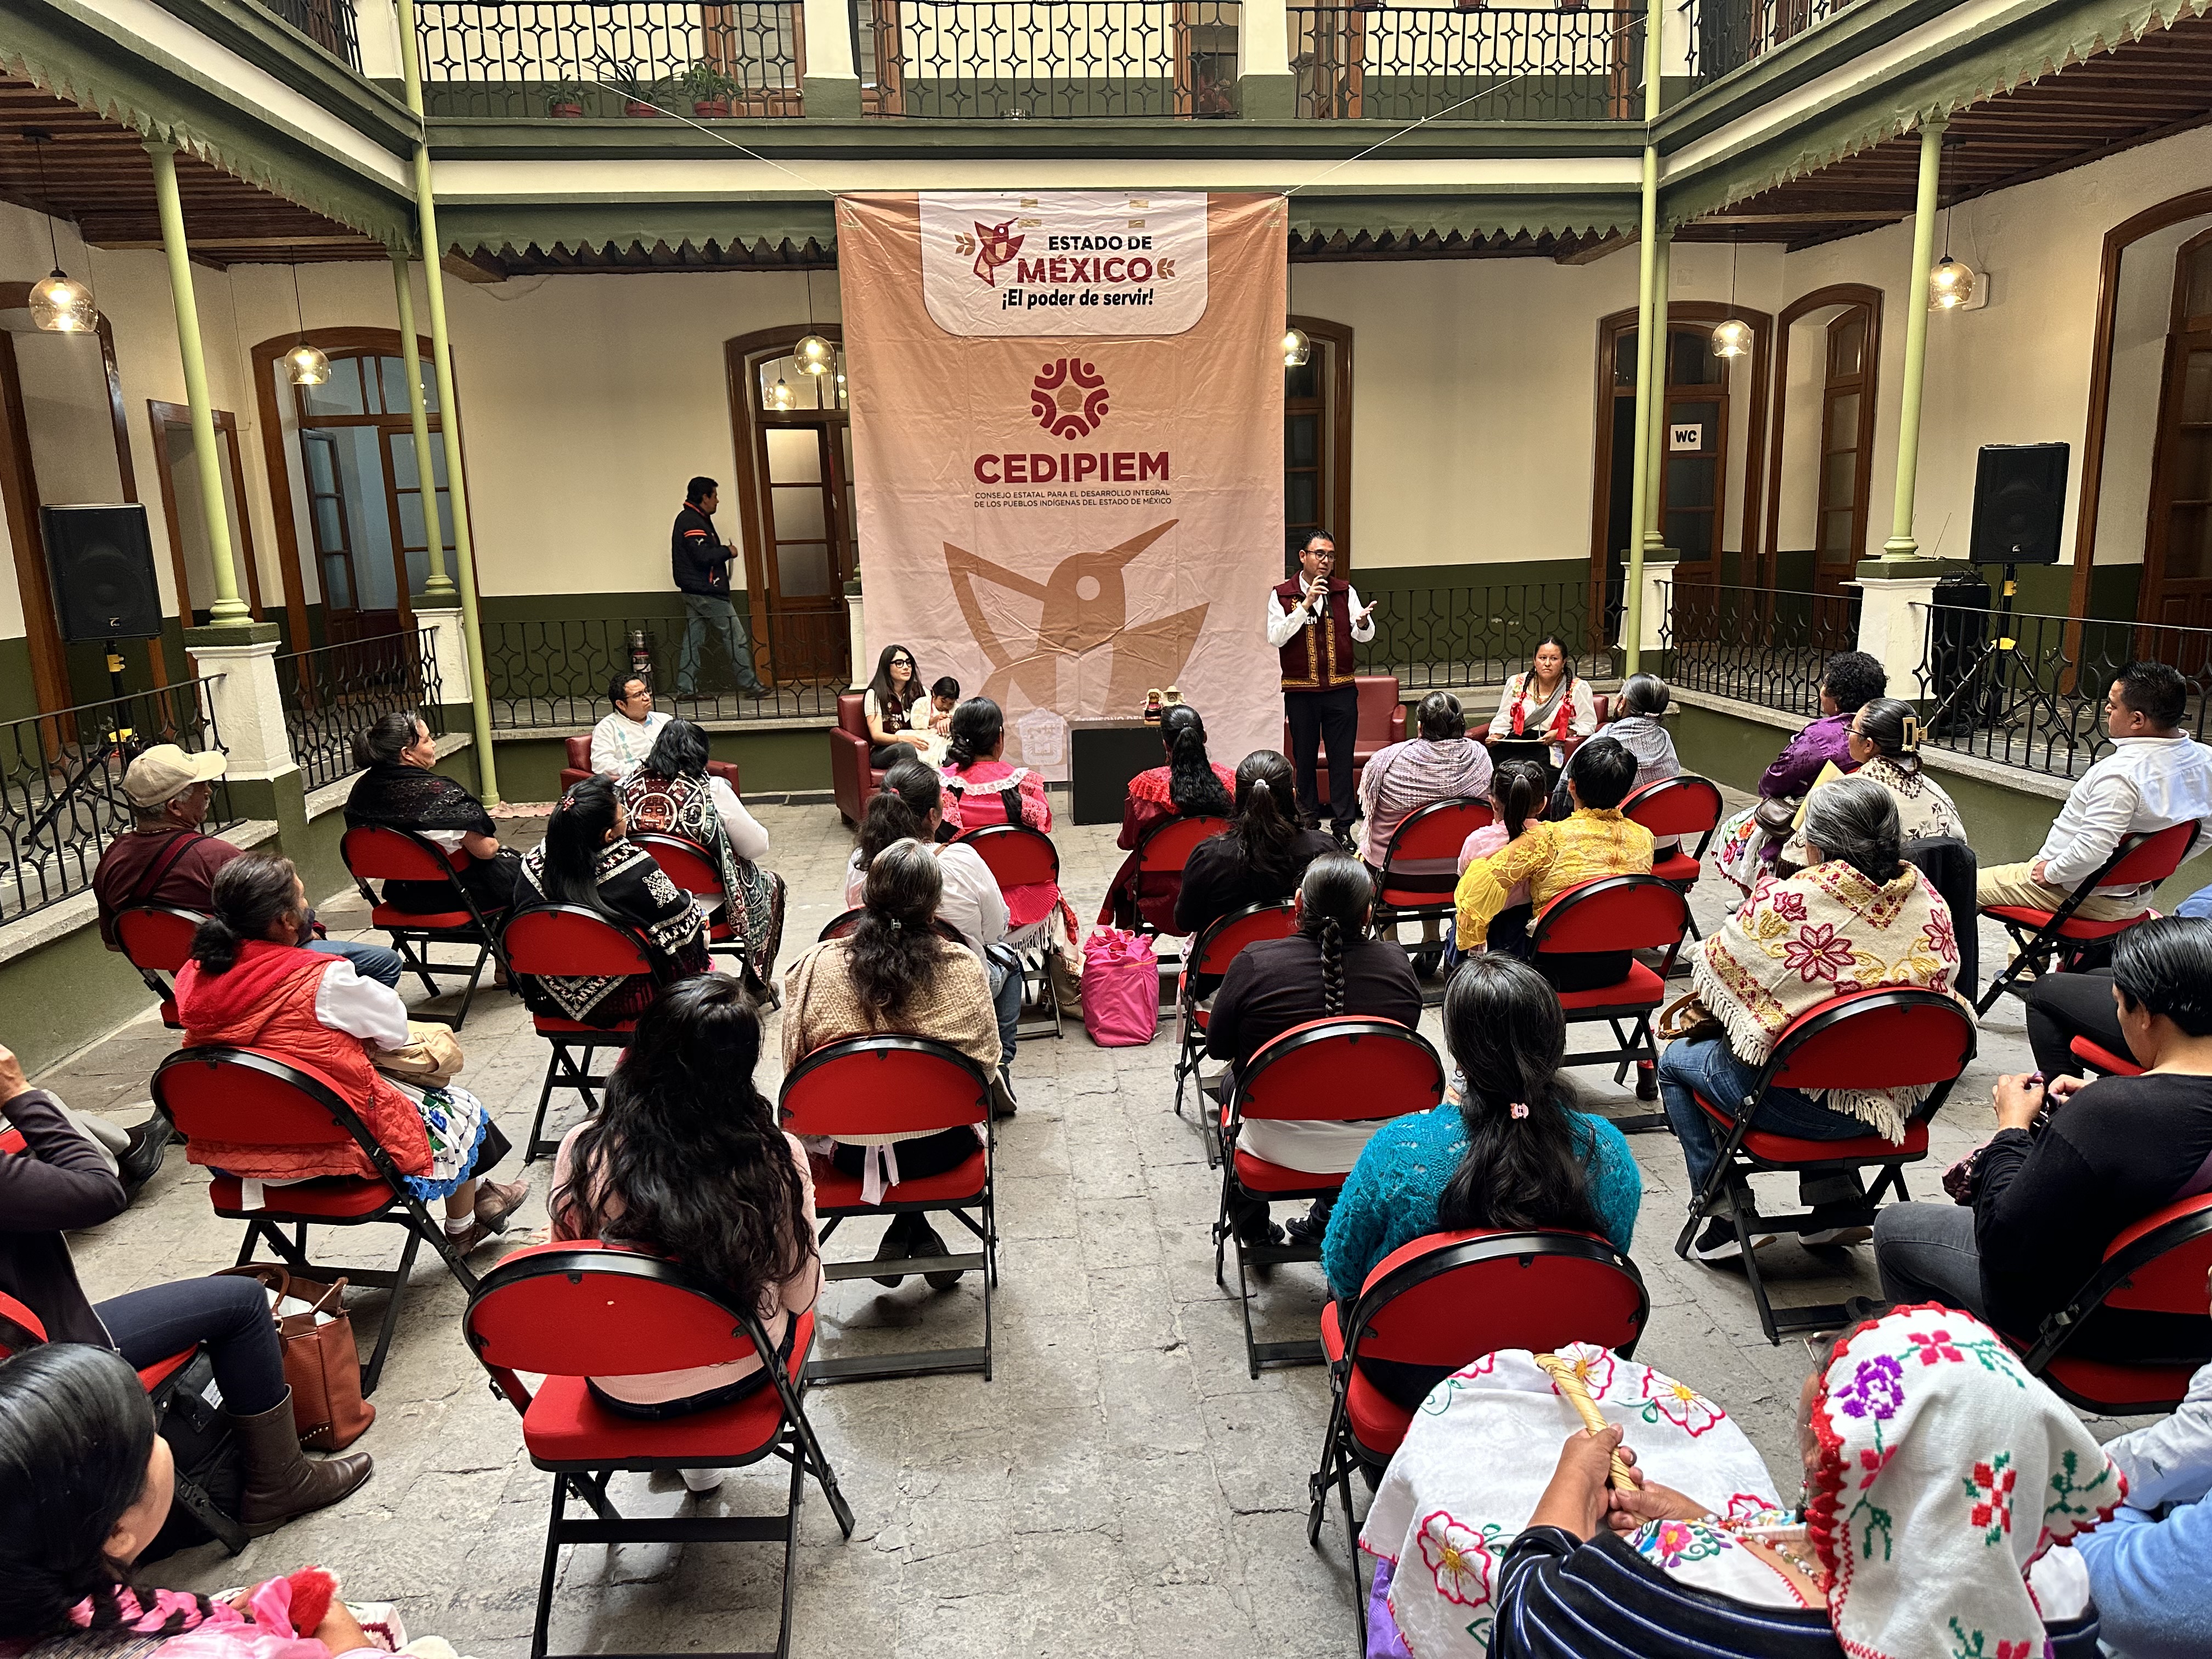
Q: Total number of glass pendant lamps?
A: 7